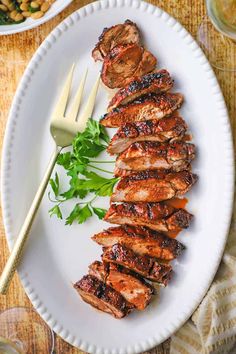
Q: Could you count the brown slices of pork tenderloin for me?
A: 12